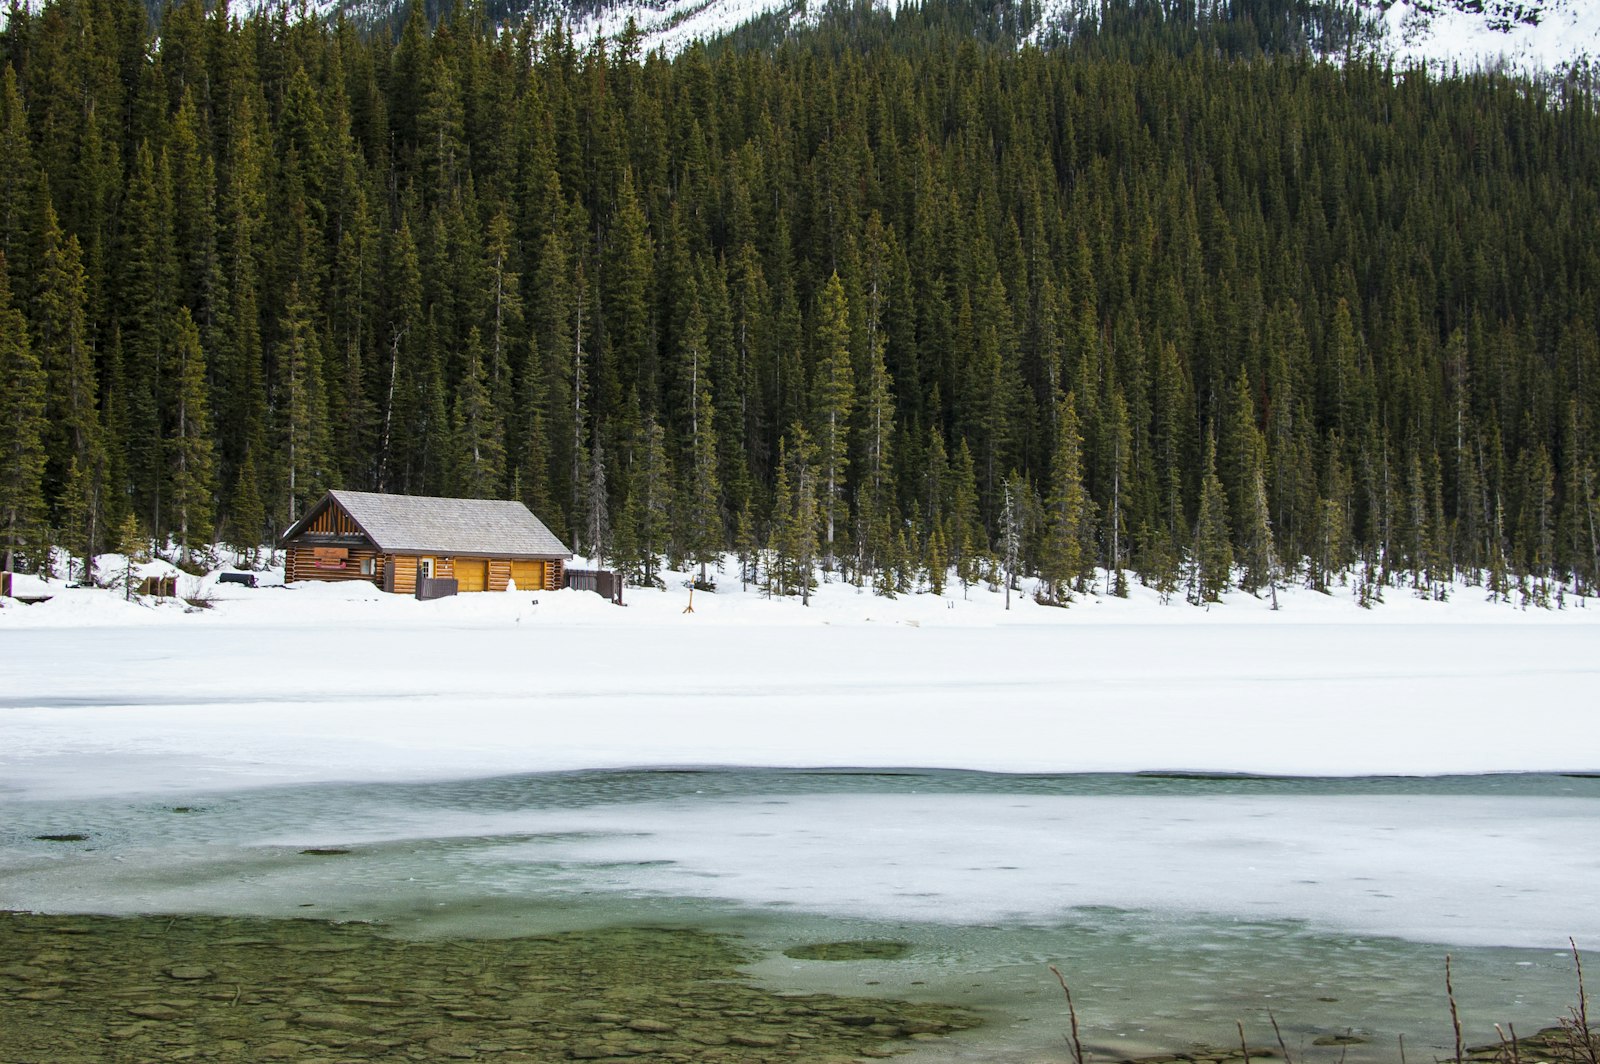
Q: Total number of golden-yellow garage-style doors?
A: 2